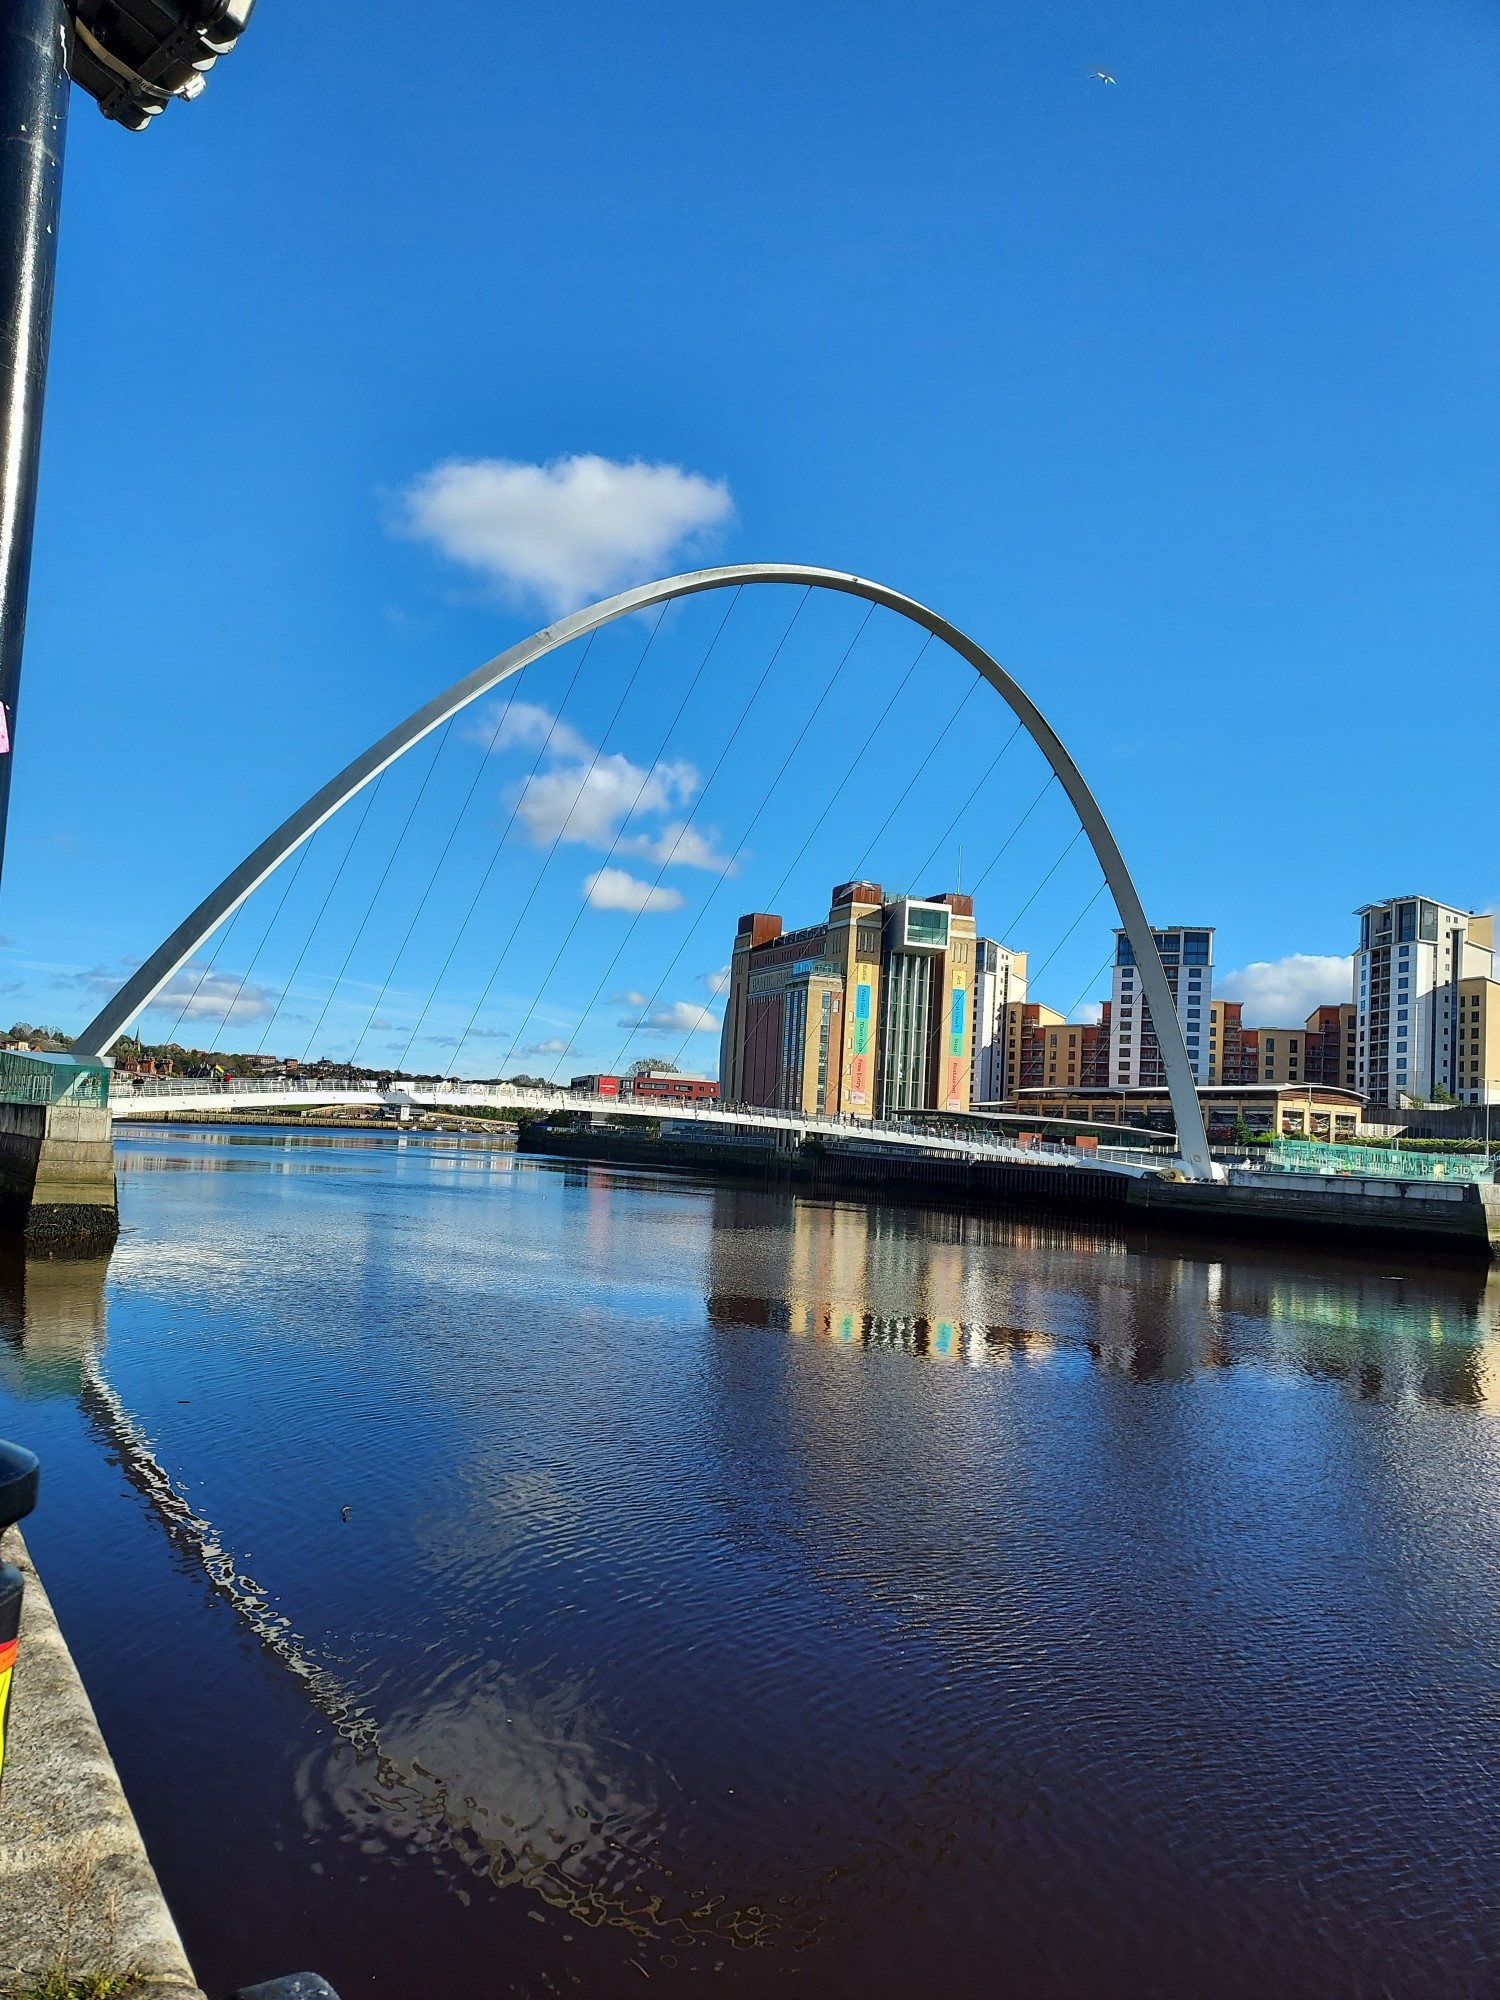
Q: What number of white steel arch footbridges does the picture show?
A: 1